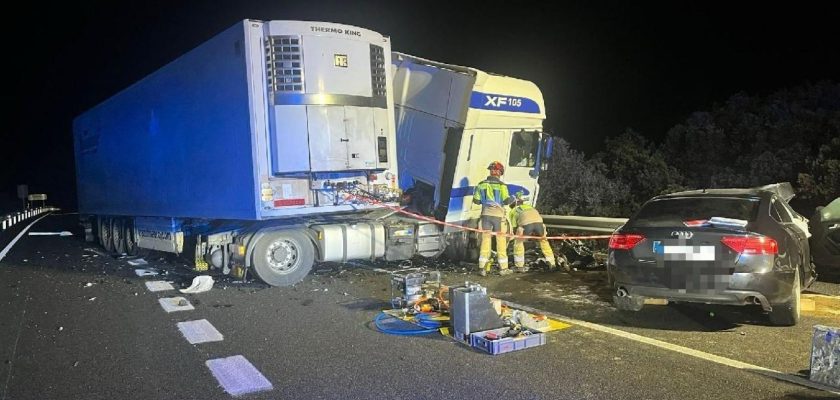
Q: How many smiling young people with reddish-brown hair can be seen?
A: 0